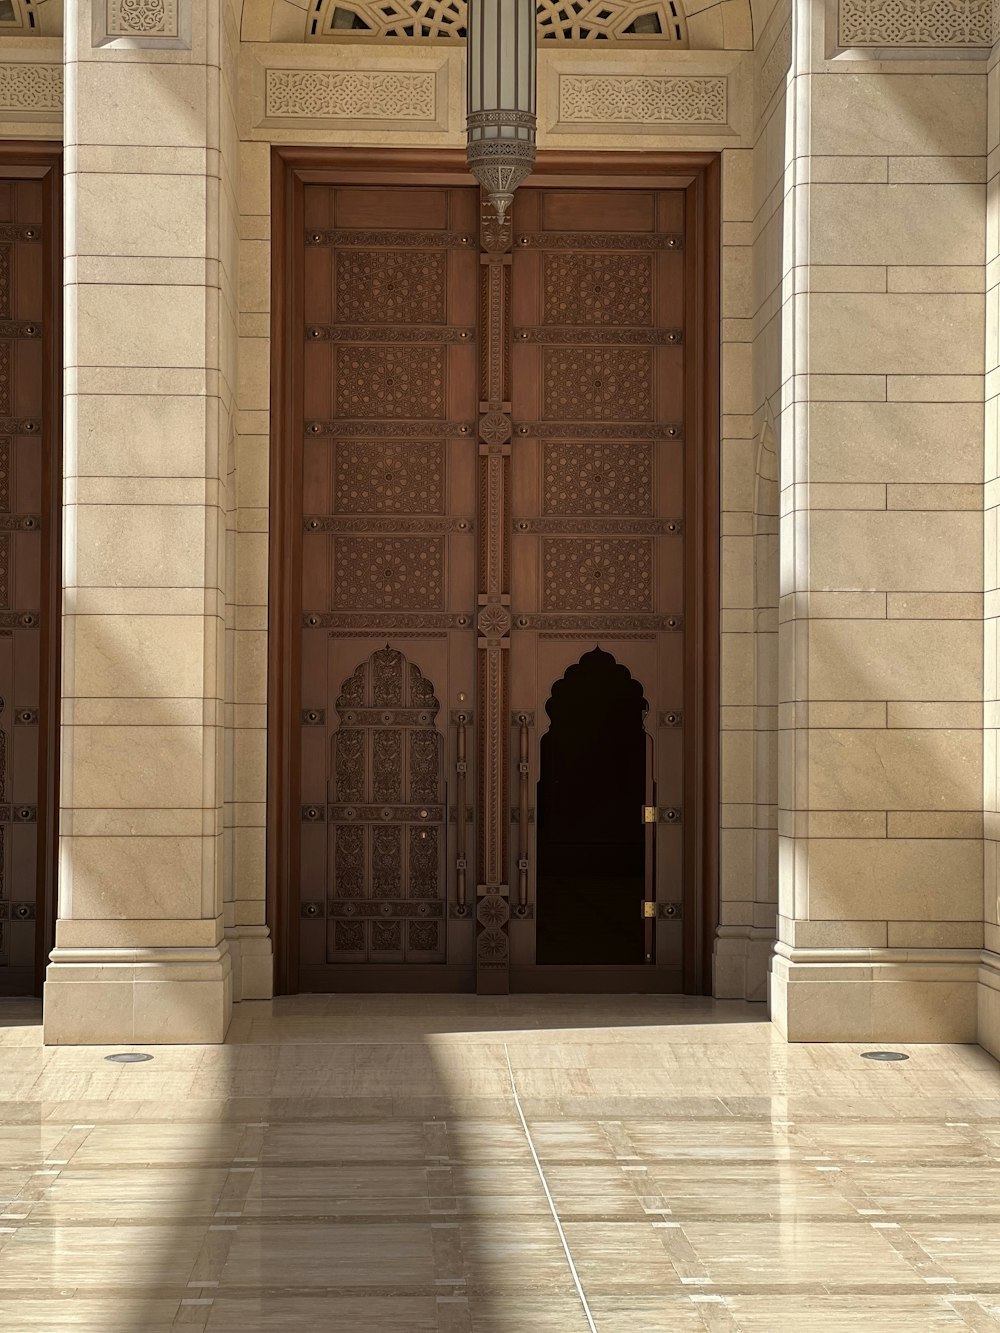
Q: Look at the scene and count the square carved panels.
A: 8